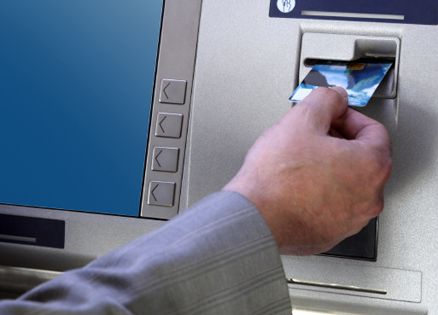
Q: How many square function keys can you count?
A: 4